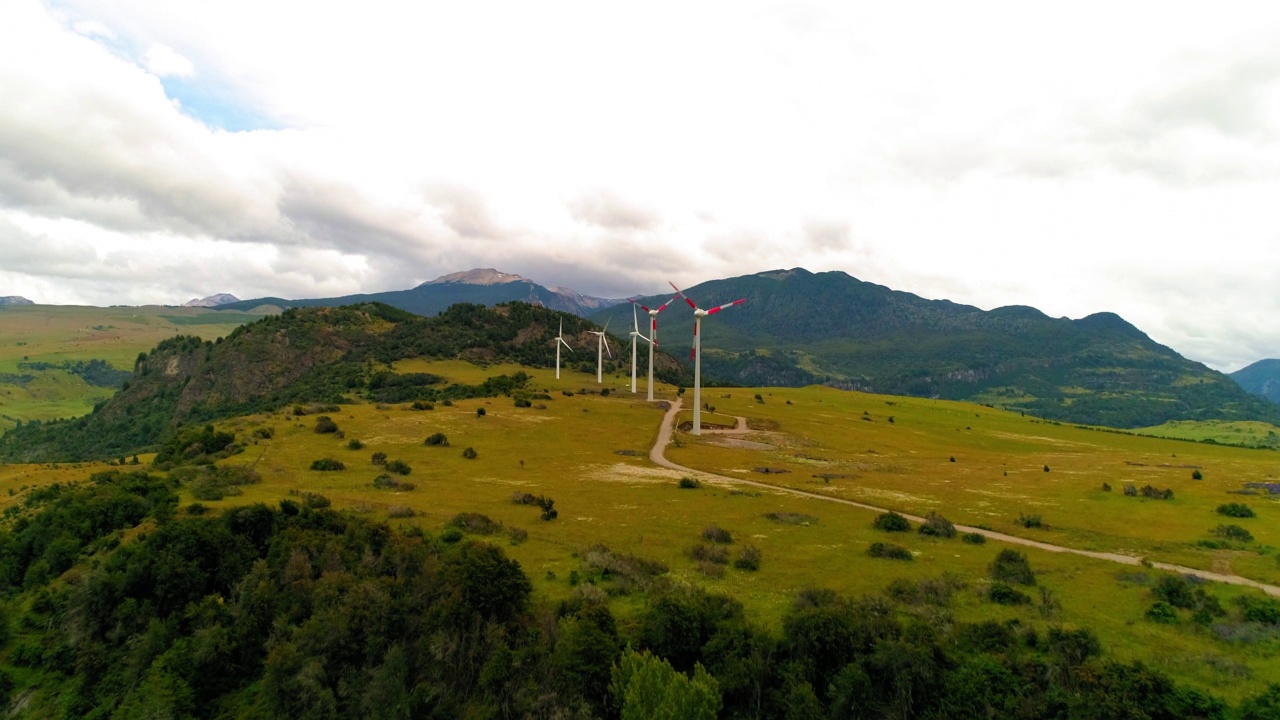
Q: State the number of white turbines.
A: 3